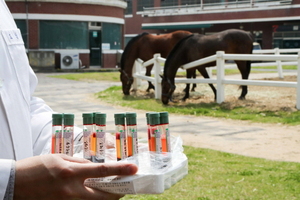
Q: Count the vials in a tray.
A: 10